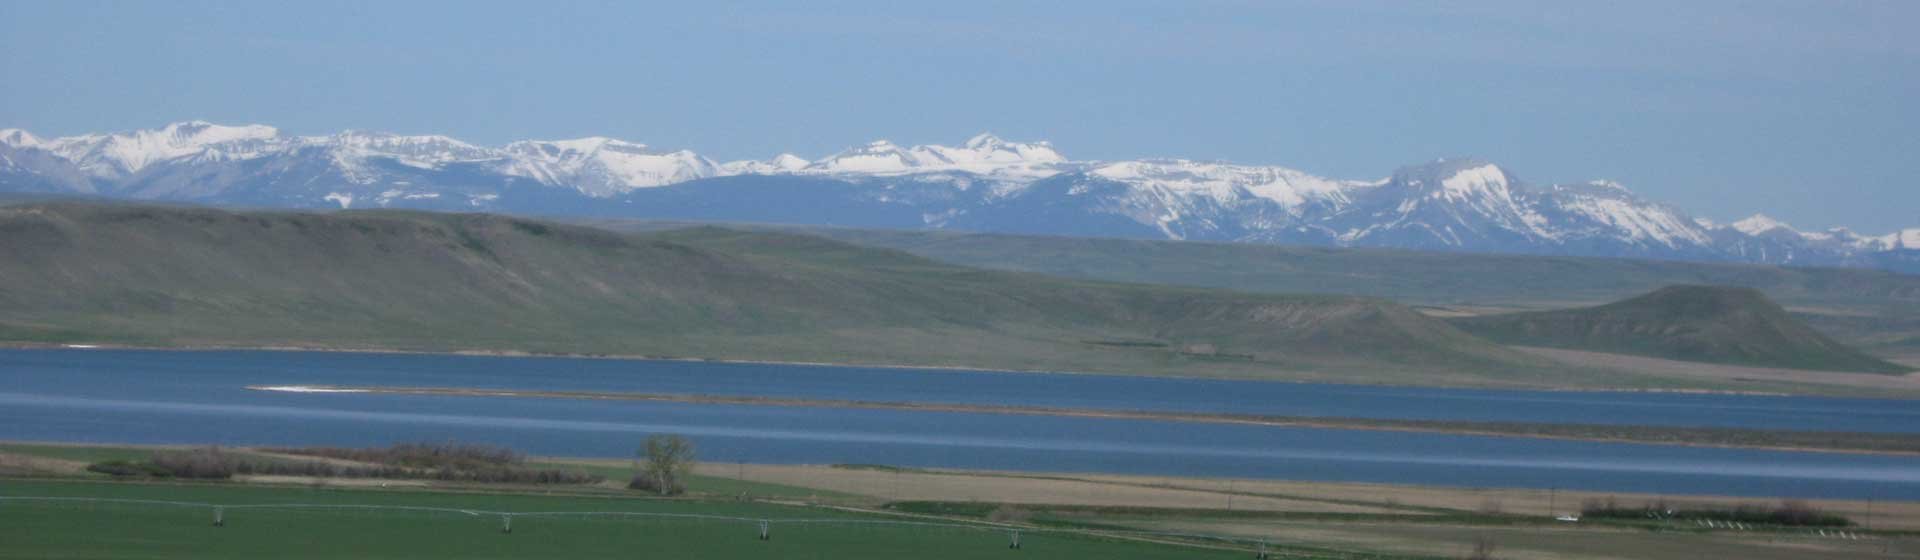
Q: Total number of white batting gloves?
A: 0